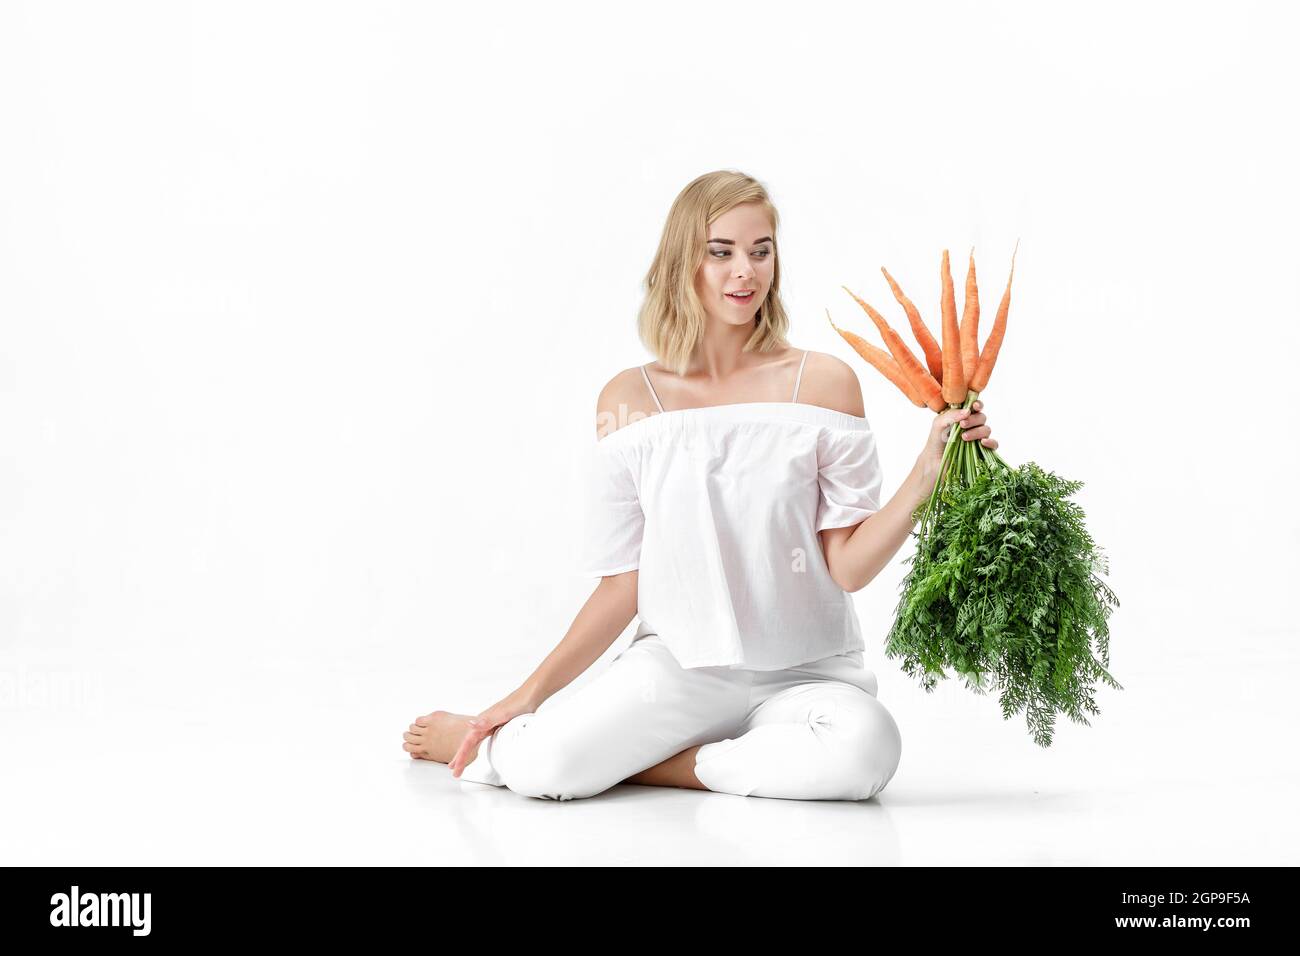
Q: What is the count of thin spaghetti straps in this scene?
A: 2